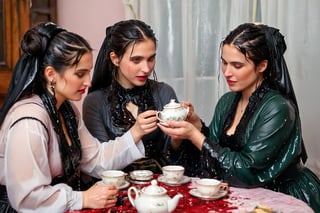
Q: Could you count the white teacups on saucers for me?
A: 3